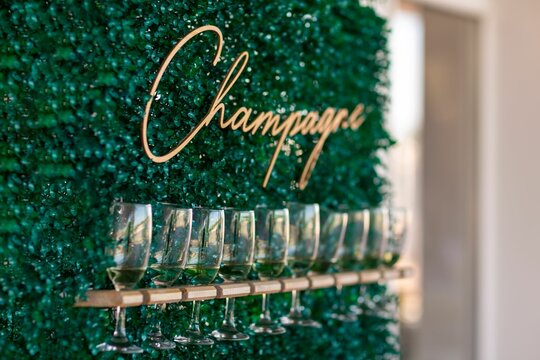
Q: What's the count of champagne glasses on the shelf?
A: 10